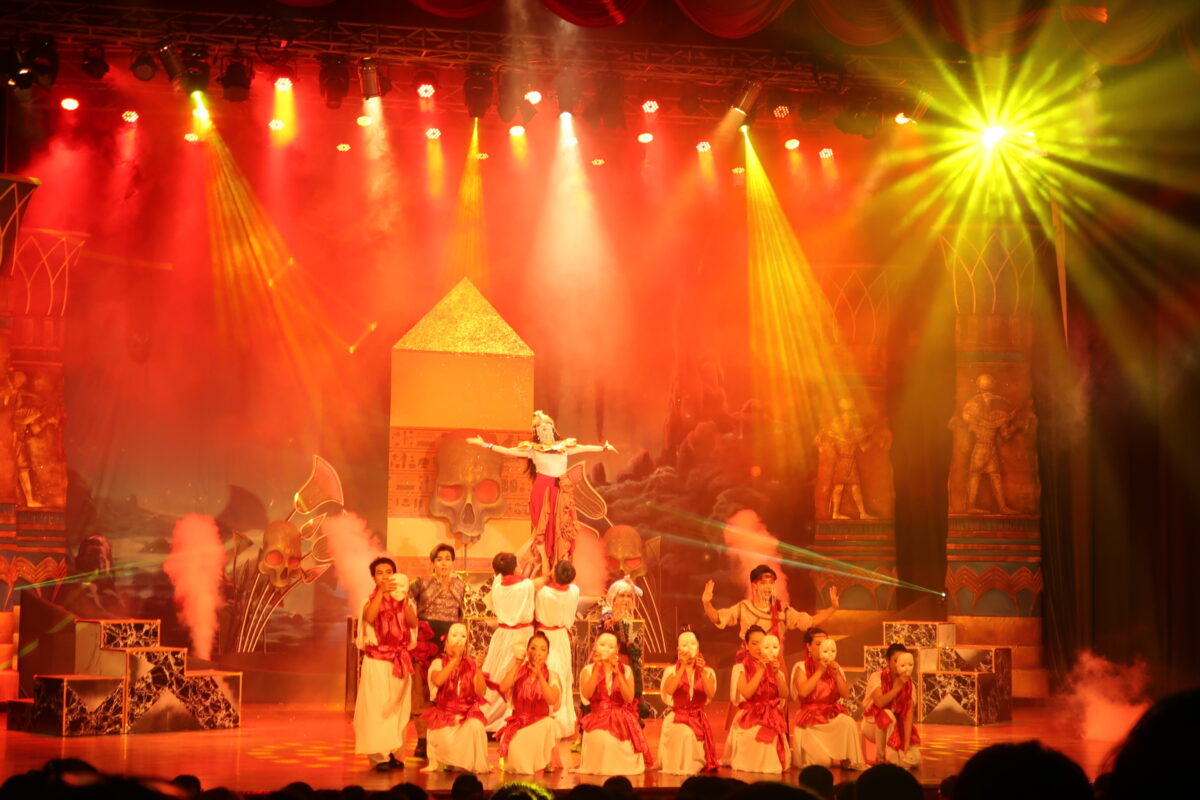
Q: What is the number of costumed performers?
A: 14